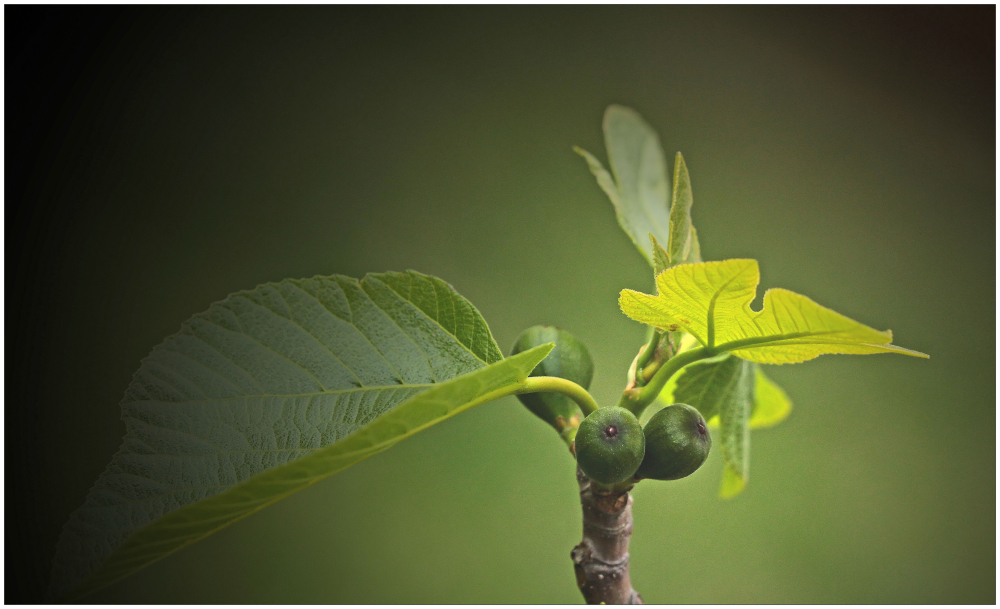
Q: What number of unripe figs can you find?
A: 3